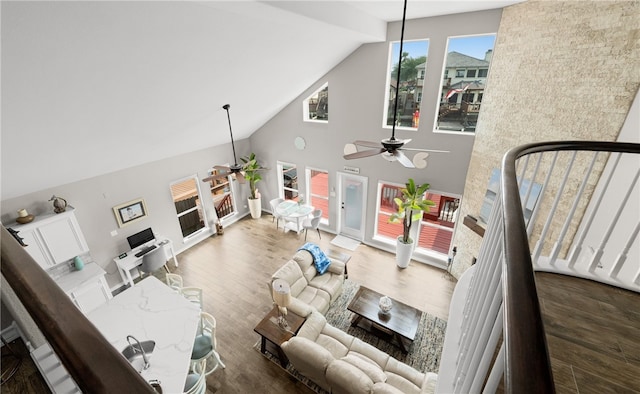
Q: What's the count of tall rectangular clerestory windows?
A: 2